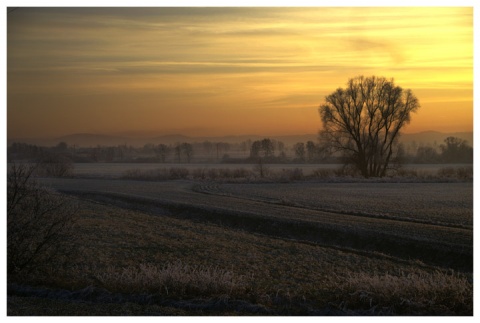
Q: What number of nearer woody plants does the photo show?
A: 2